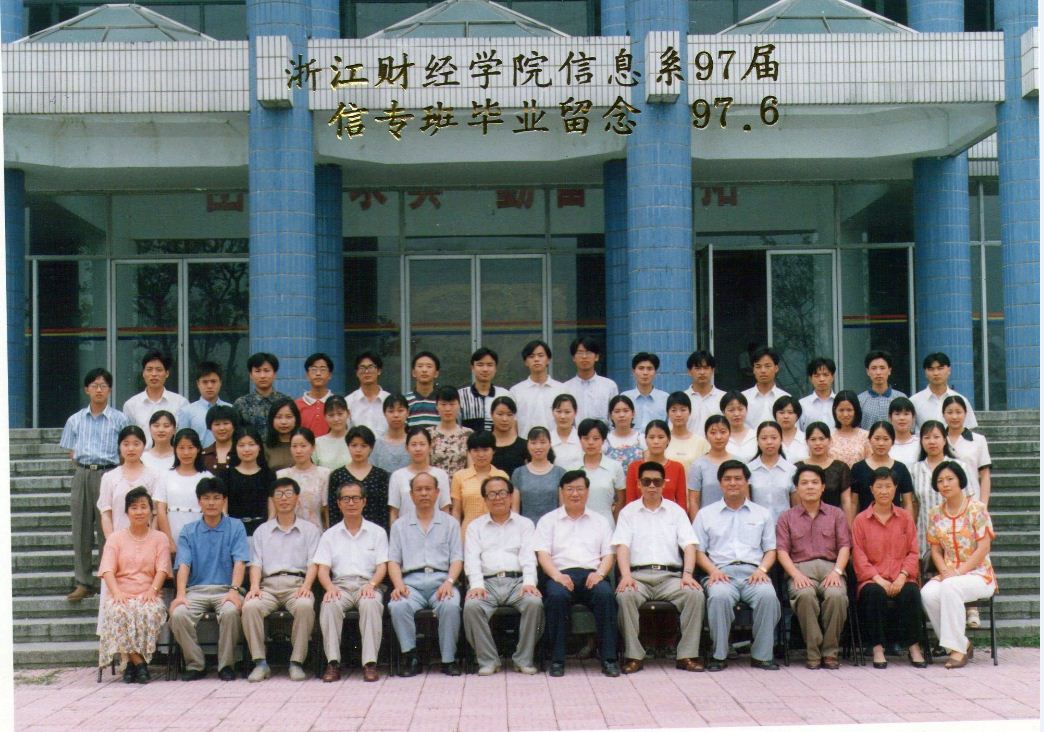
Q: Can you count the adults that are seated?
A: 12